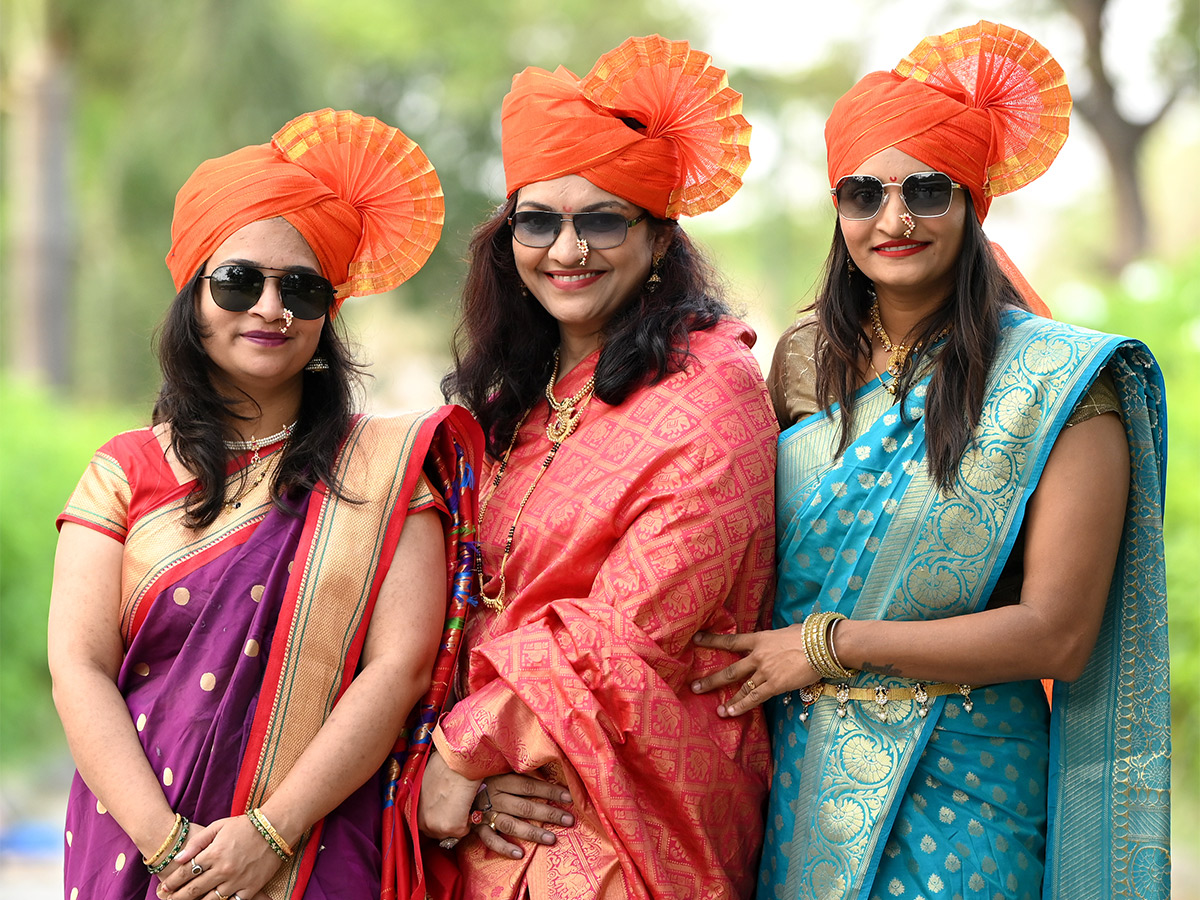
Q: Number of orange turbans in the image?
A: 3